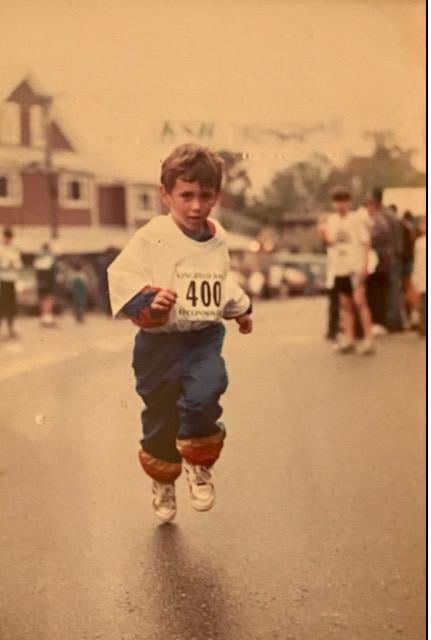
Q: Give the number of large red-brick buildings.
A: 1